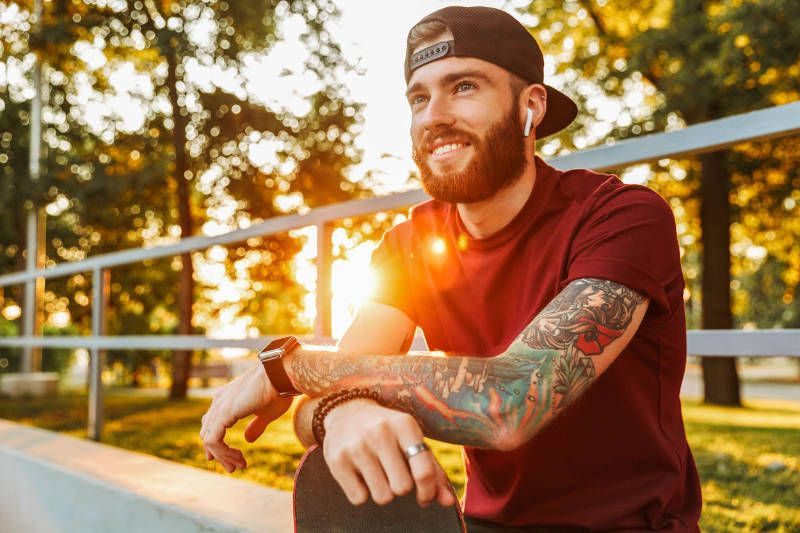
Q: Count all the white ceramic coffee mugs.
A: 0